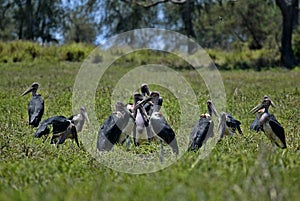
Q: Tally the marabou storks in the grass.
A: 11